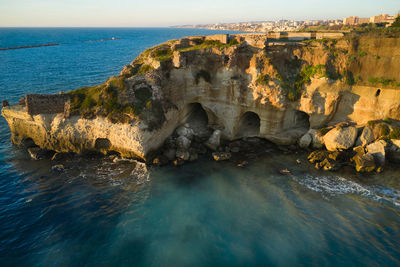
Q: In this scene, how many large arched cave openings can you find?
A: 3